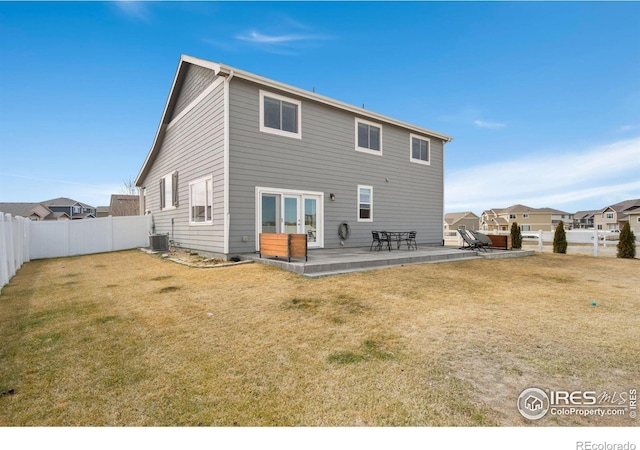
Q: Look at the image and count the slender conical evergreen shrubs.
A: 3